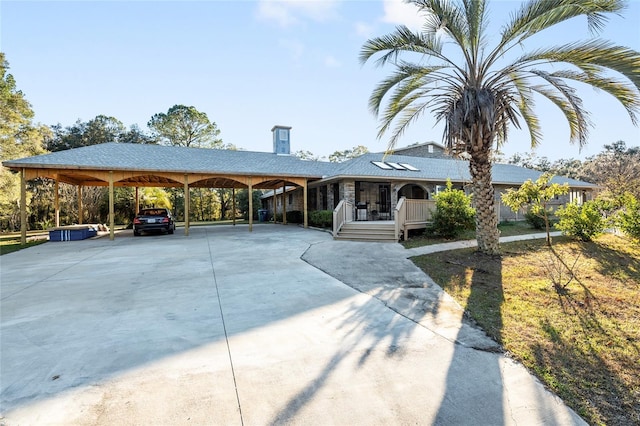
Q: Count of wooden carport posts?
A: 11